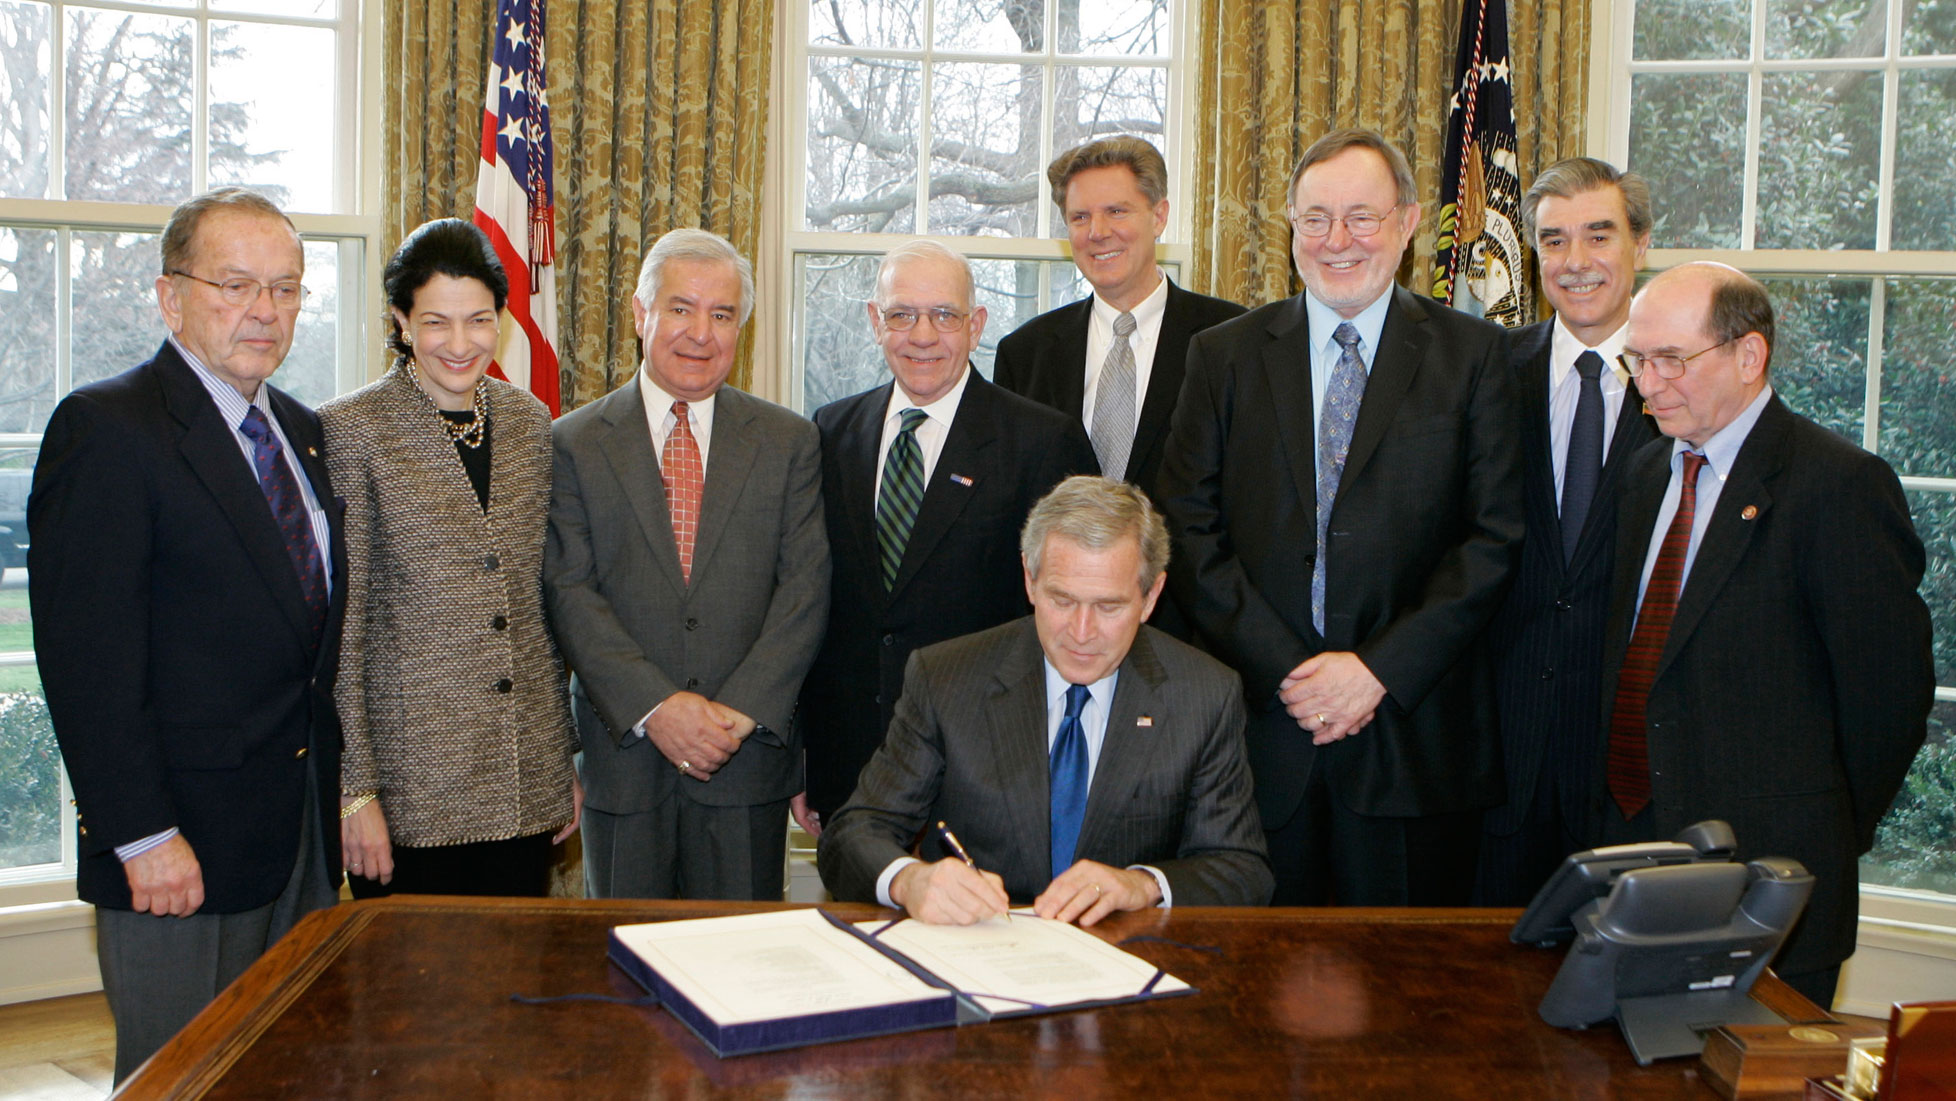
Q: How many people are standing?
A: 8